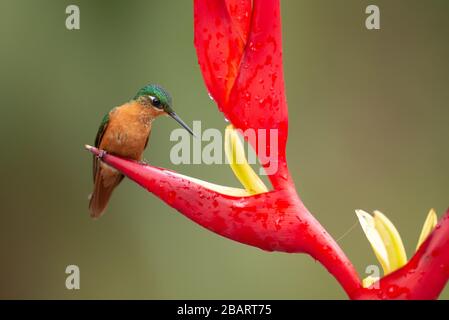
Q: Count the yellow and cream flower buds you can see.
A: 4